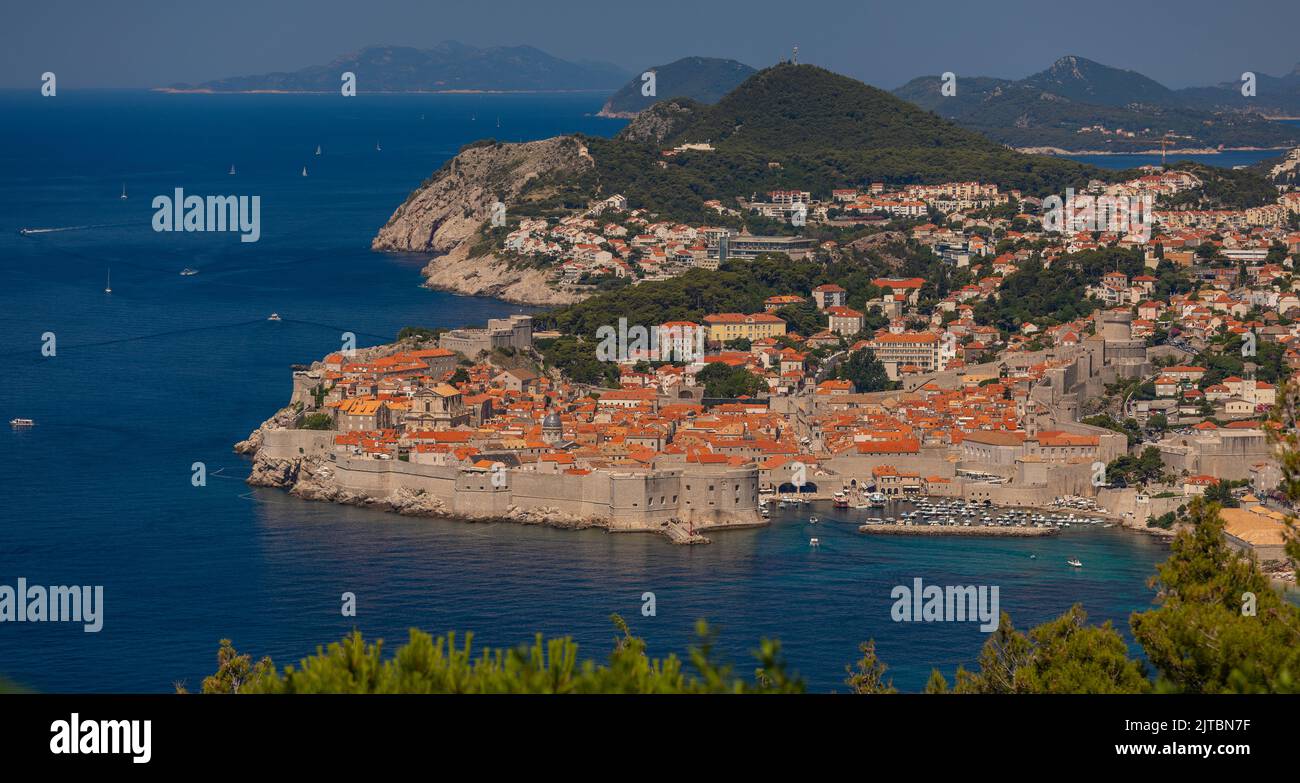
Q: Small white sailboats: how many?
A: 9